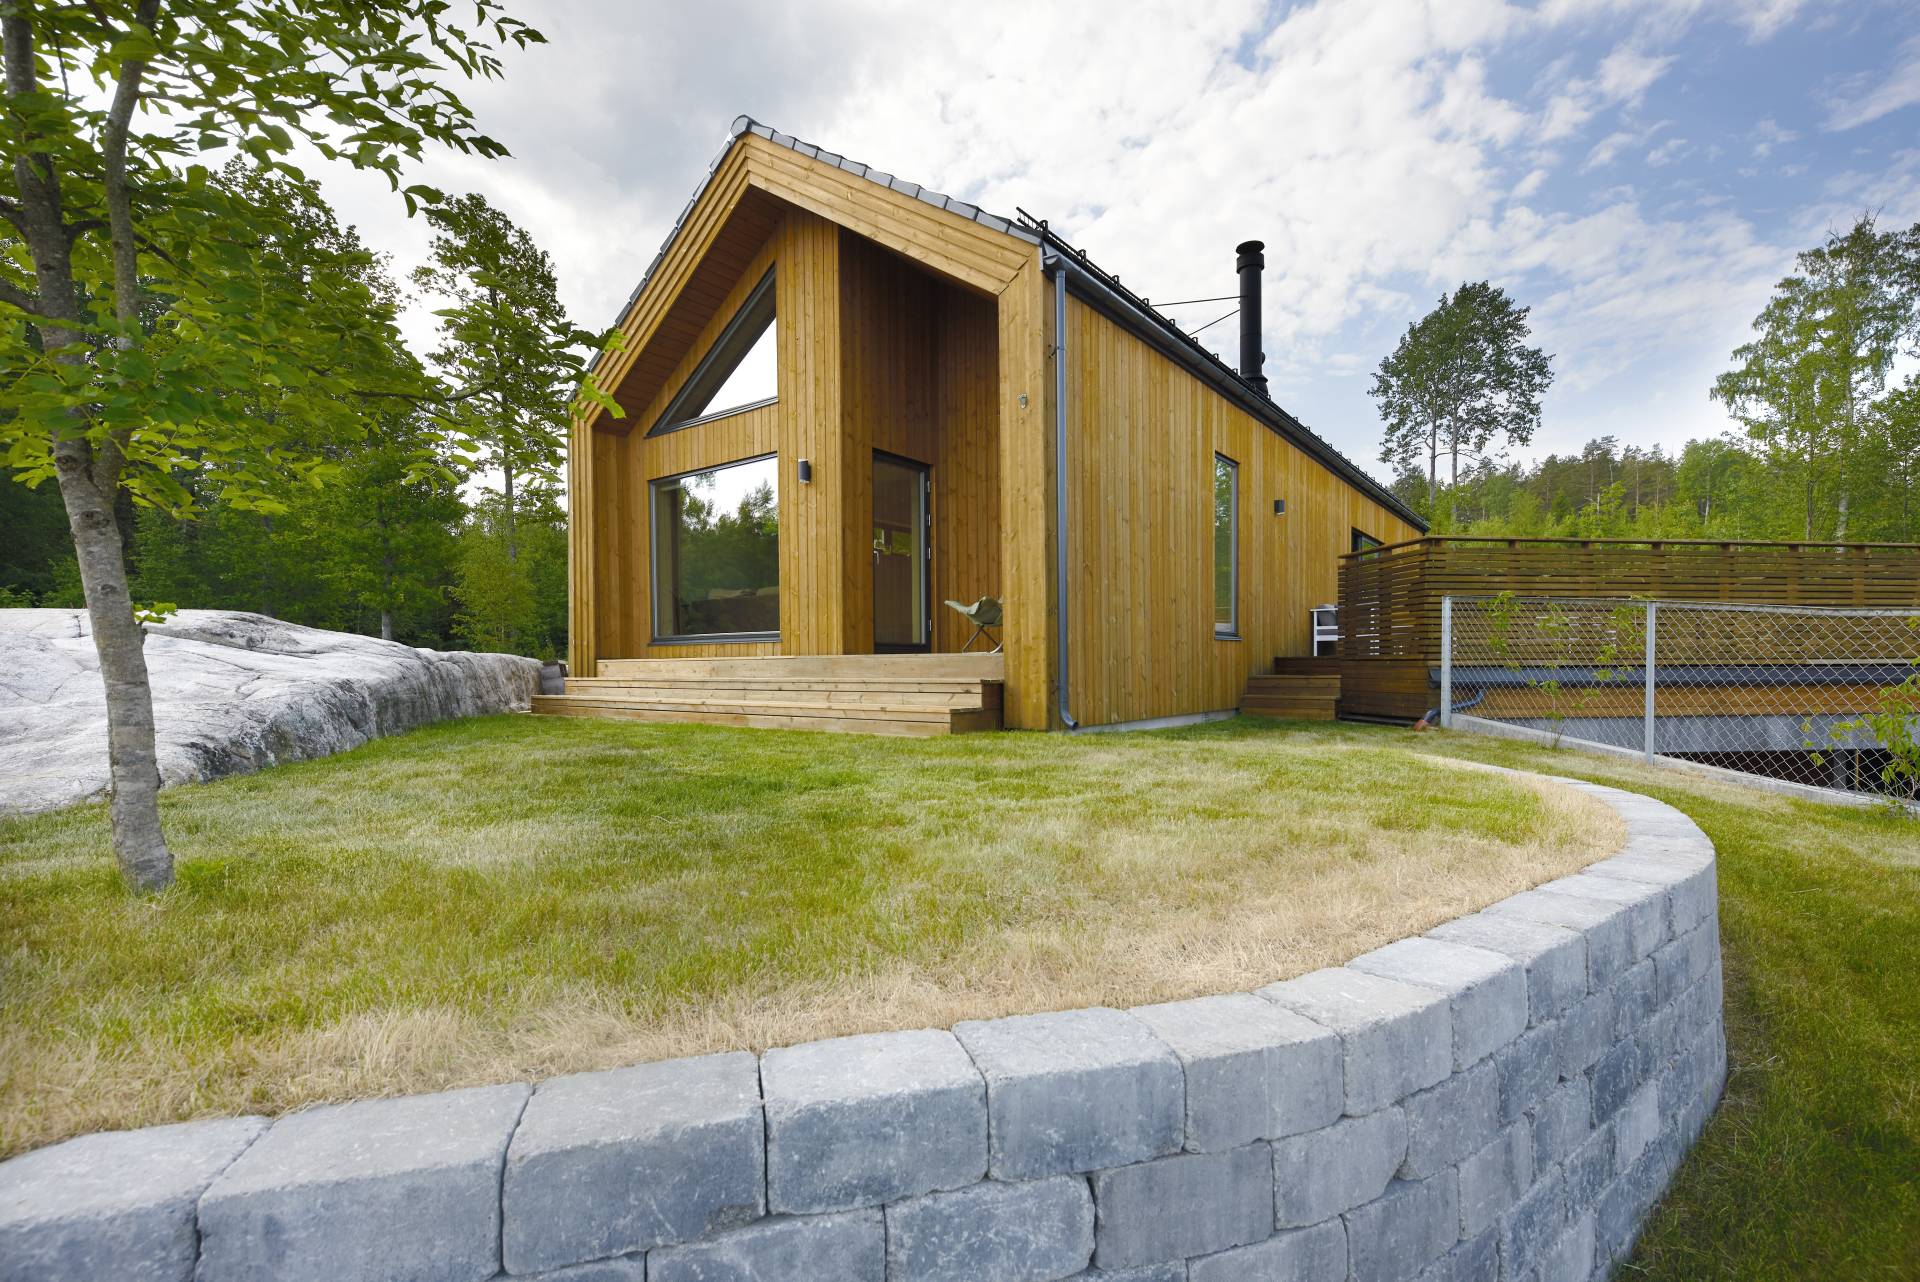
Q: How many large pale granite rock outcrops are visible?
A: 1